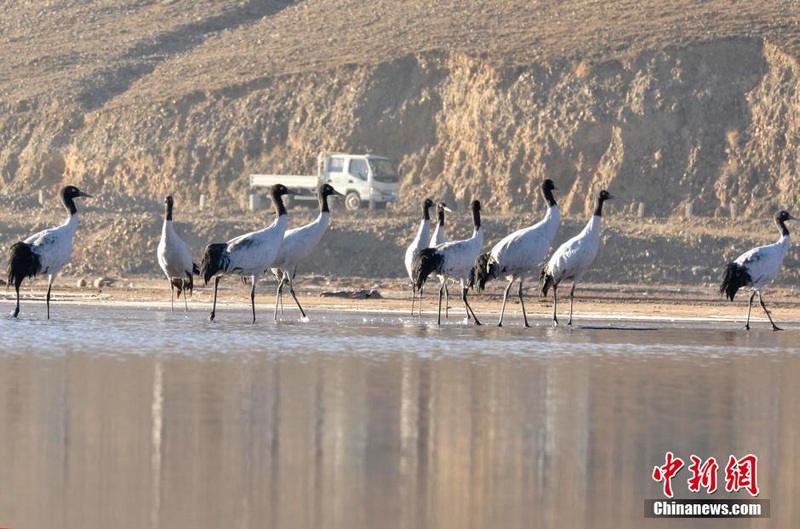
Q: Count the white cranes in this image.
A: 10